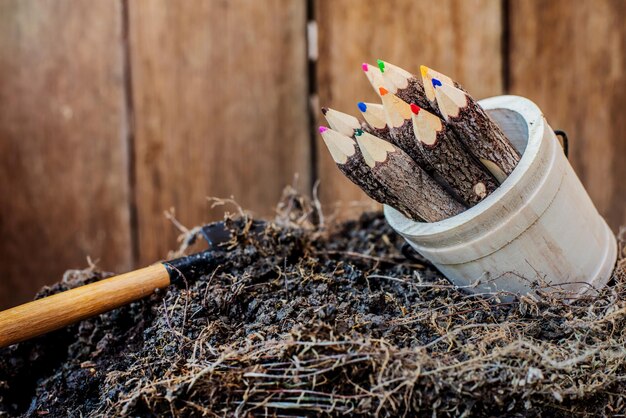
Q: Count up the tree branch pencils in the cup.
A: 10